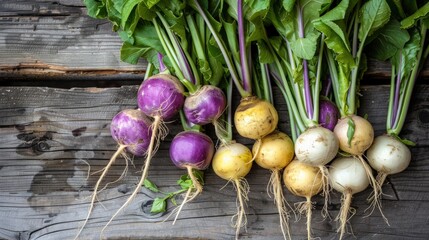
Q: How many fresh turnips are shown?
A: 13